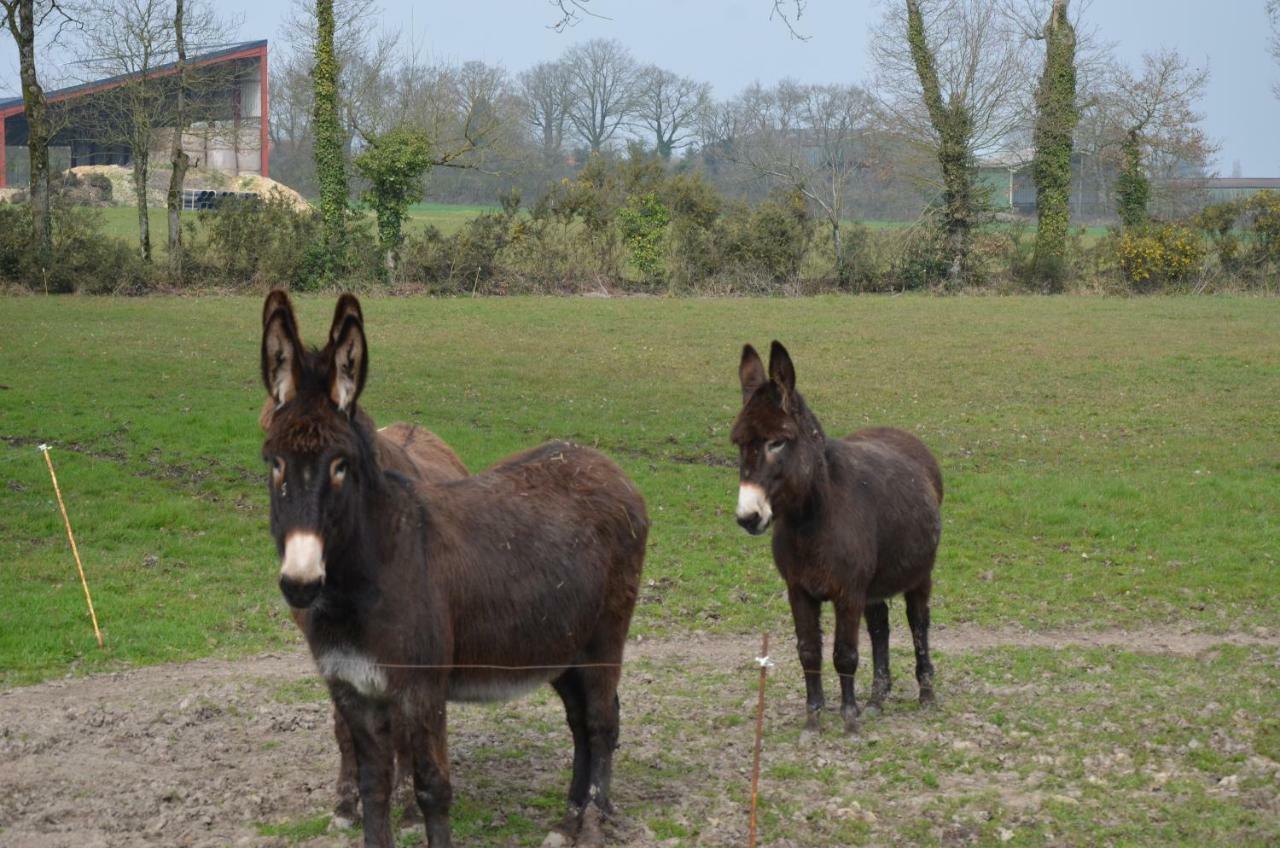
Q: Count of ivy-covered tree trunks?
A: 5